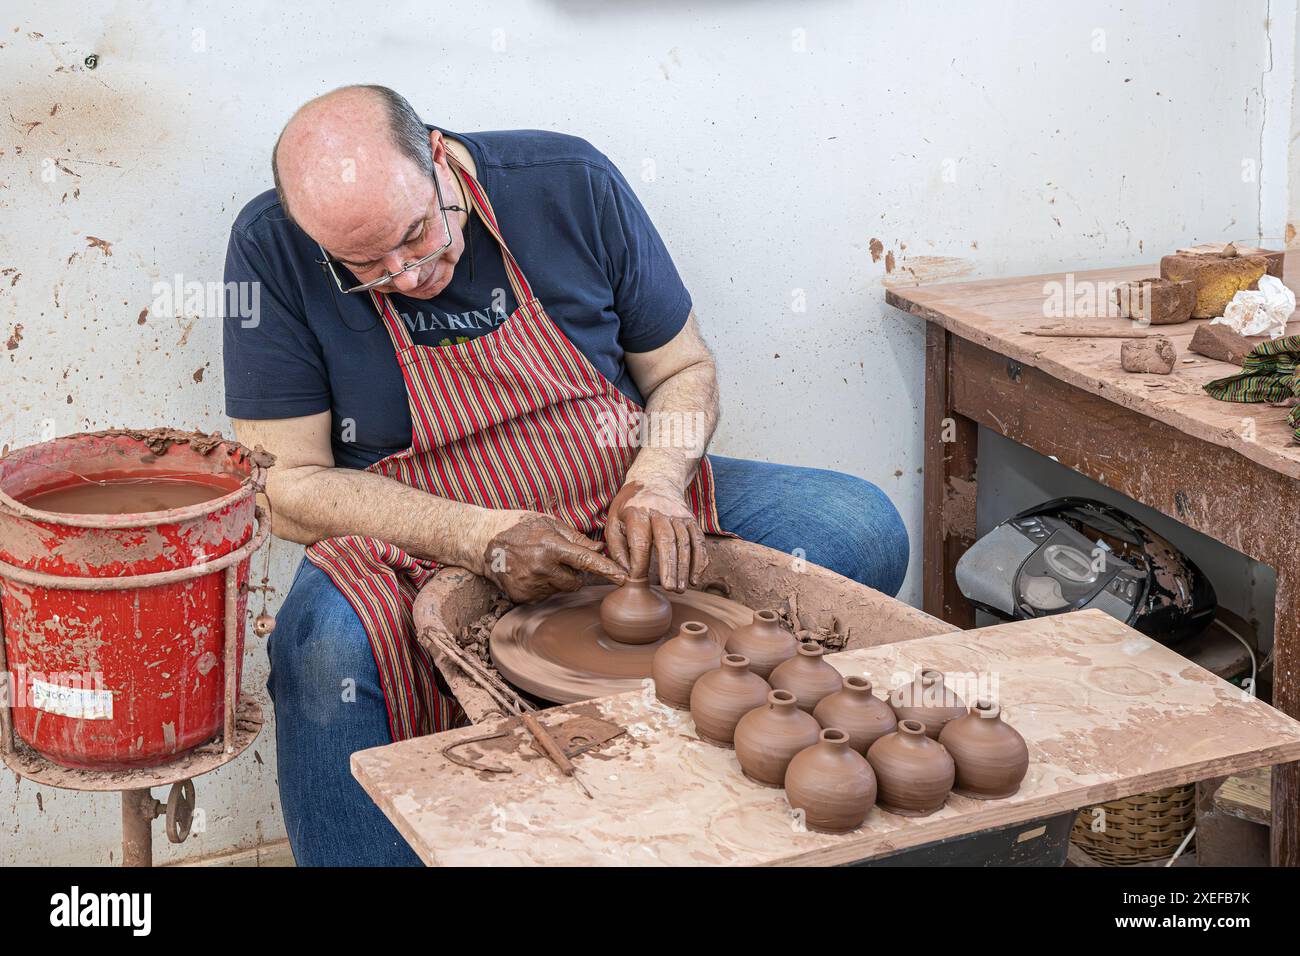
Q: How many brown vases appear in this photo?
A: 11